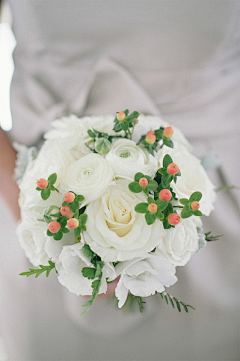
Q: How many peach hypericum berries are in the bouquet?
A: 14